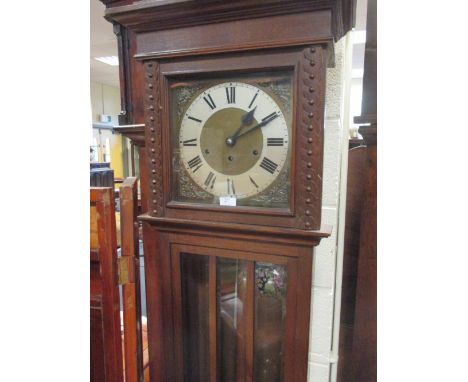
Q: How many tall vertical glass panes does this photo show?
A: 3